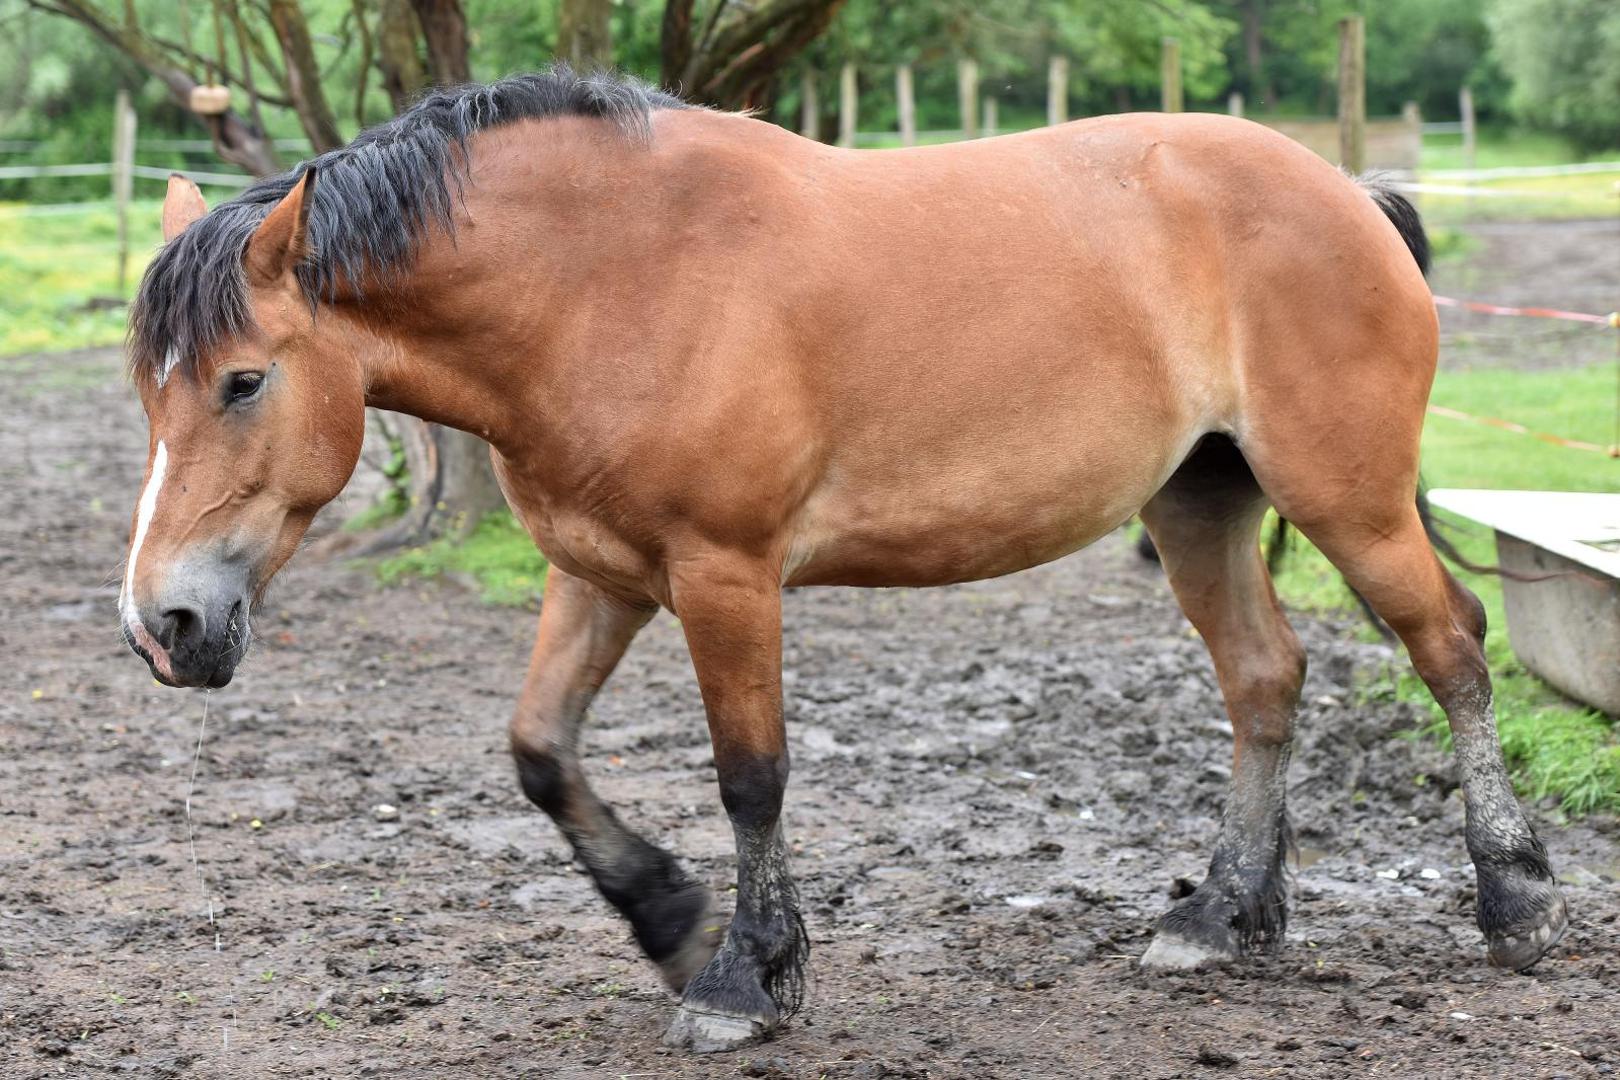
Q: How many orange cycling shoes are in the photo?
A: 0